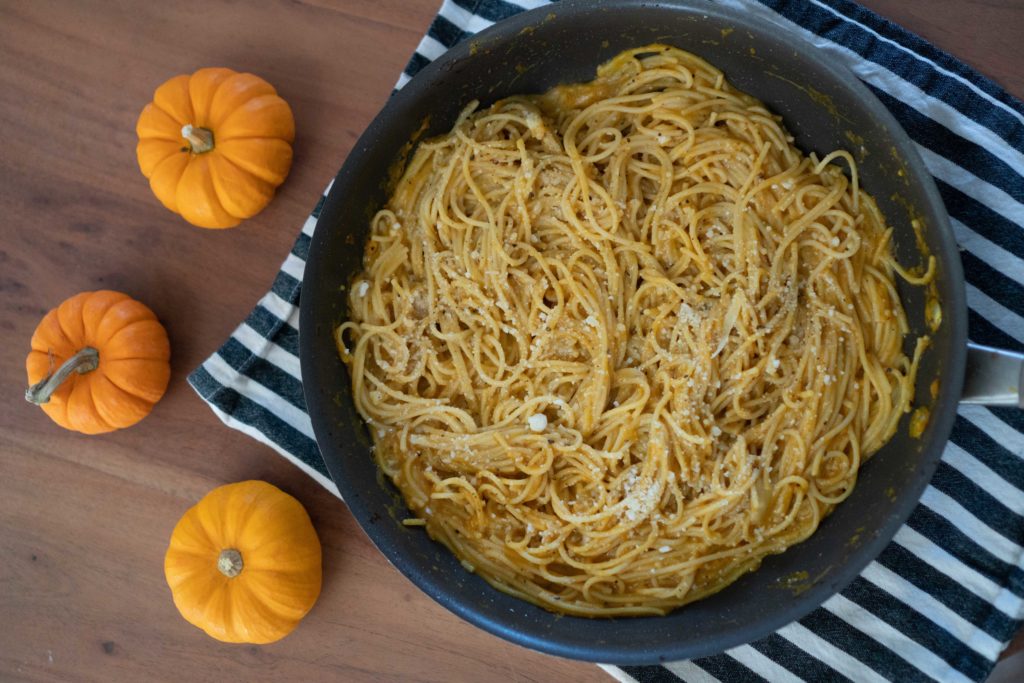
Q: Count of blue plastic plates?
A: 0